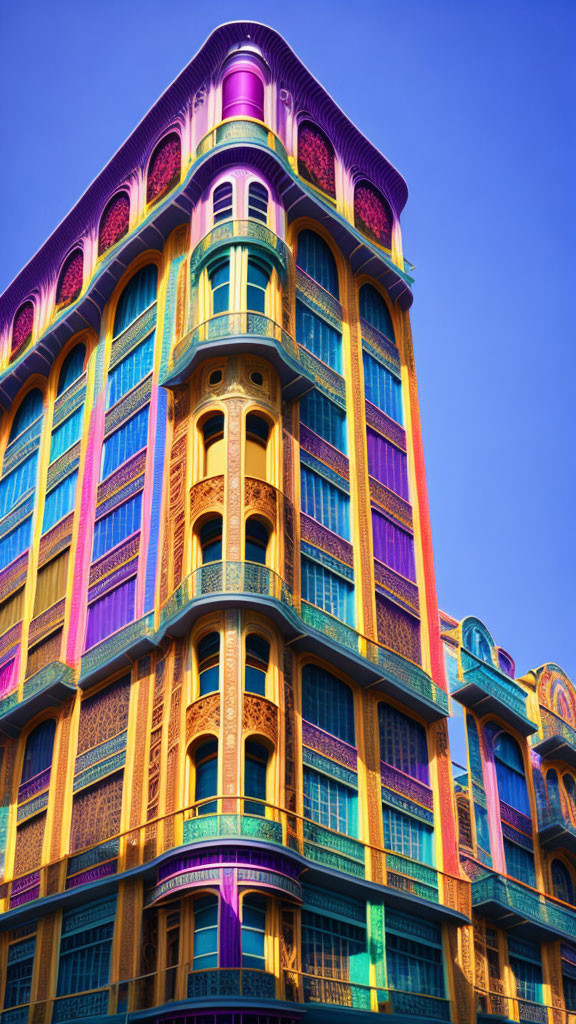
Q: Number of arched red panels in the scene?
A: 6